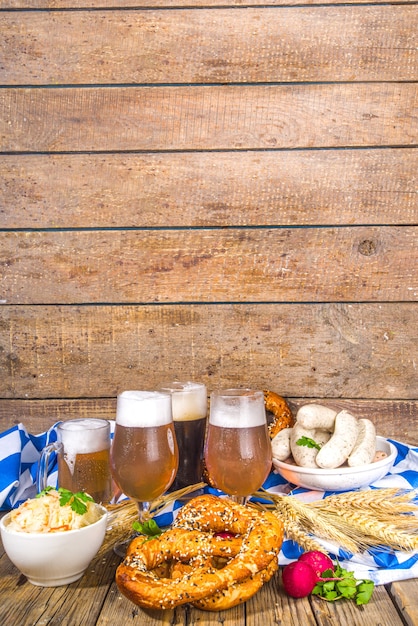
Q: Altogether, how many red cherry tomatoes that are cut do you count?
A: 0